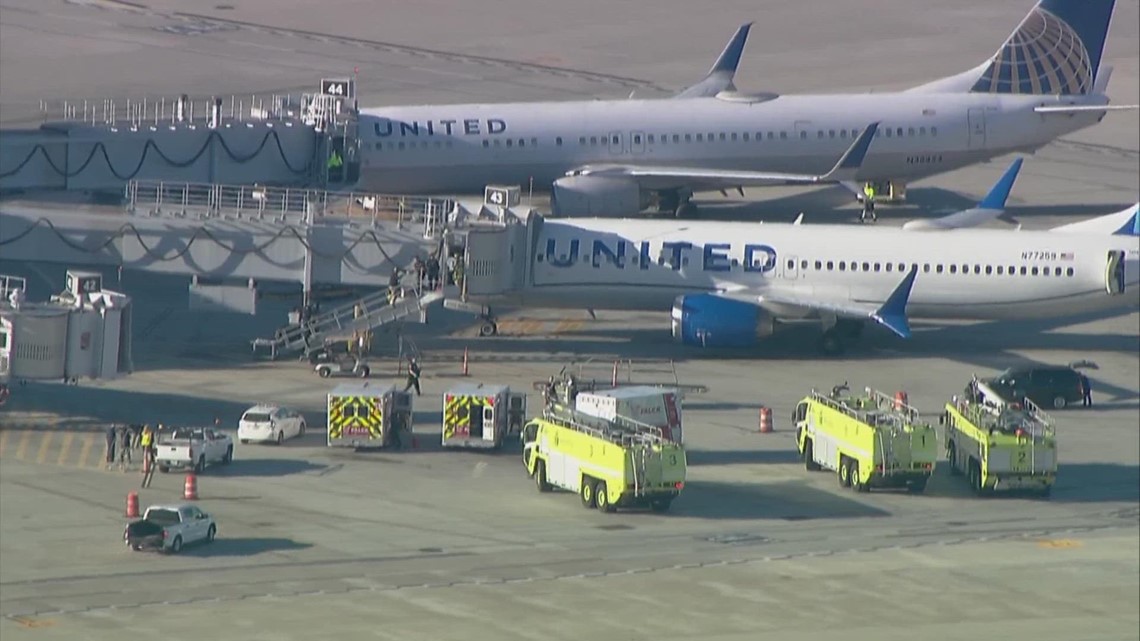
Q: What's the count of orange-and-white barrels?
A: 4